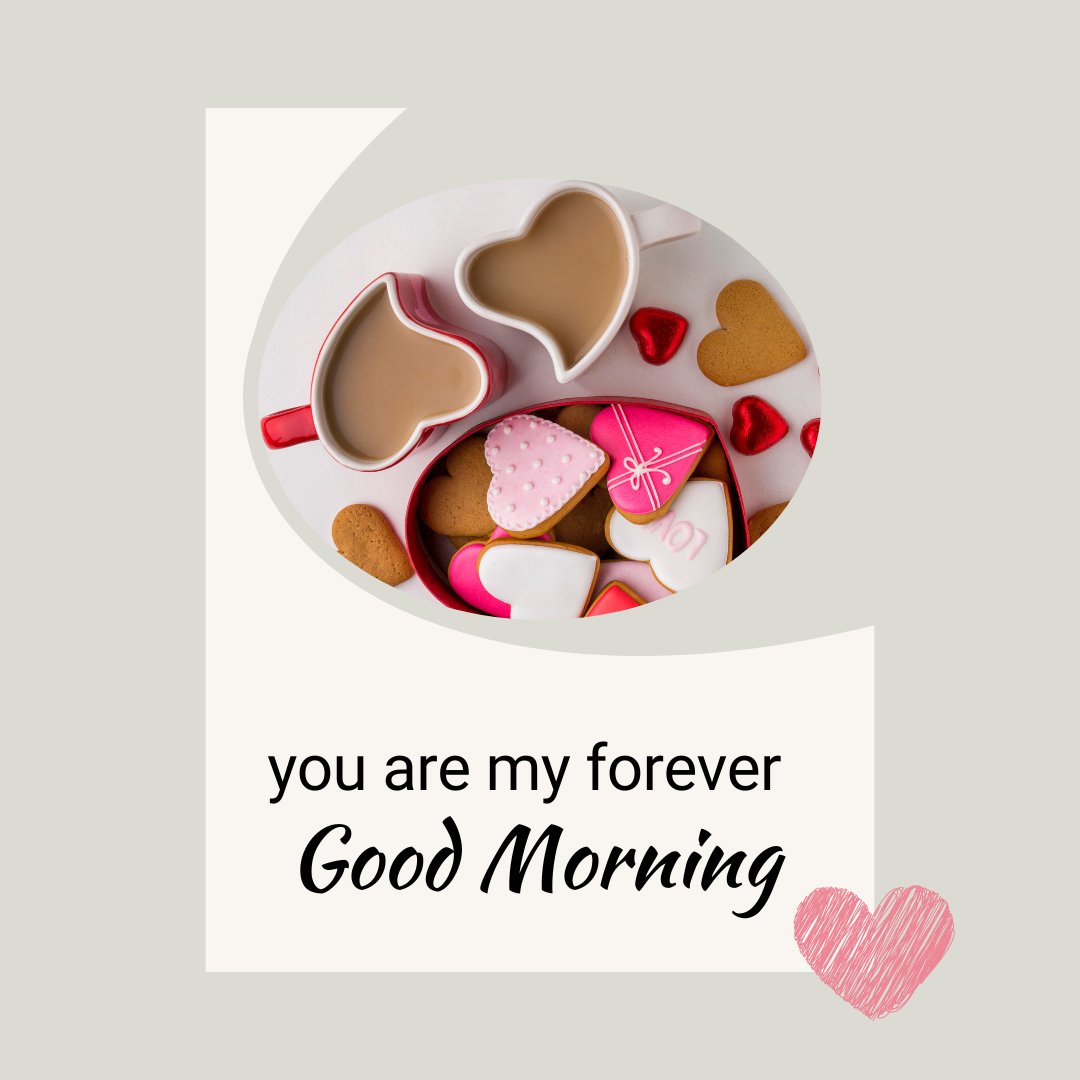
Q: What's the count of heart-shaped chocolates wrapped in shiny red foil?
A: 3